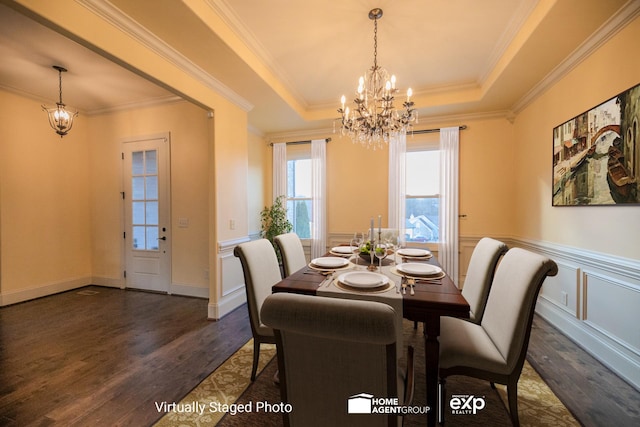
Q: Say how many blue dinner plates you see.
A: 0